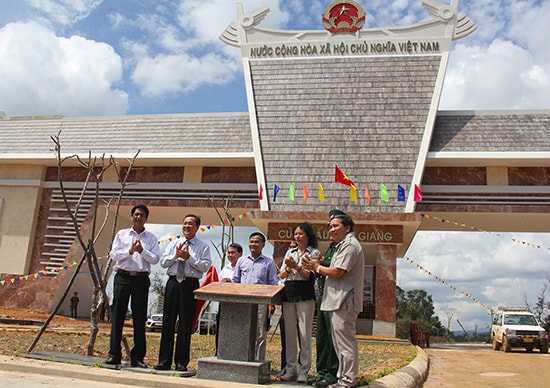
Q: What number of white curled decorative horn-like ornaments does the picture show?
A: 2